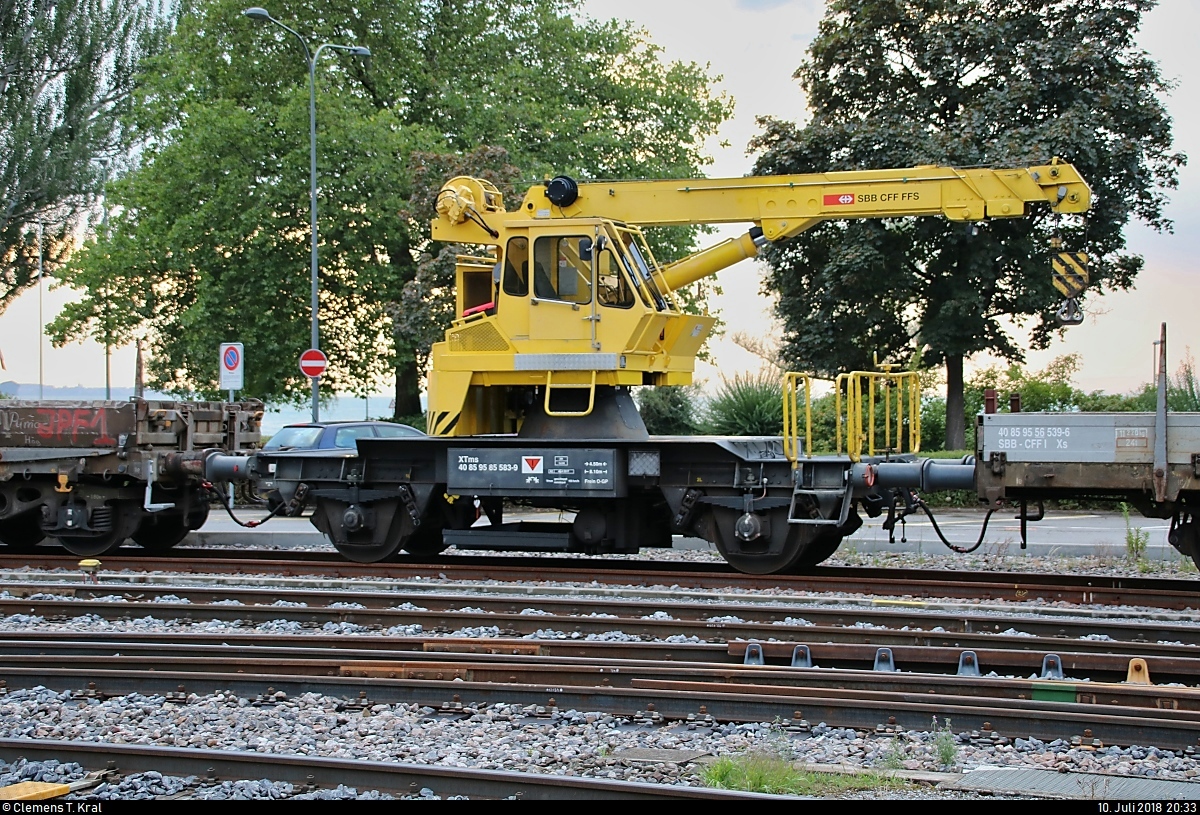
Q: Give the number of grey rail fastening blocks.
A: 5